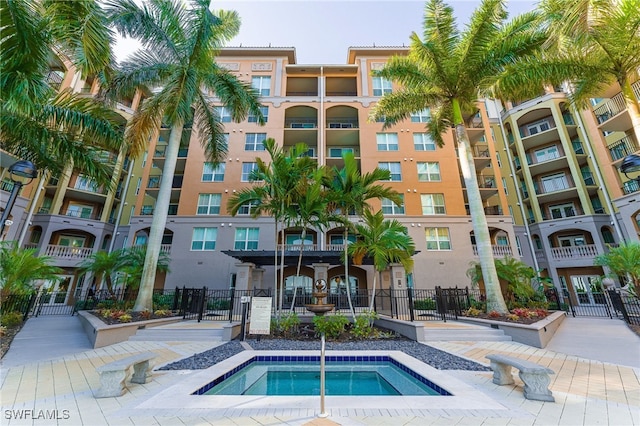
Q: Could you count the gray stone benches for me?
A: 2